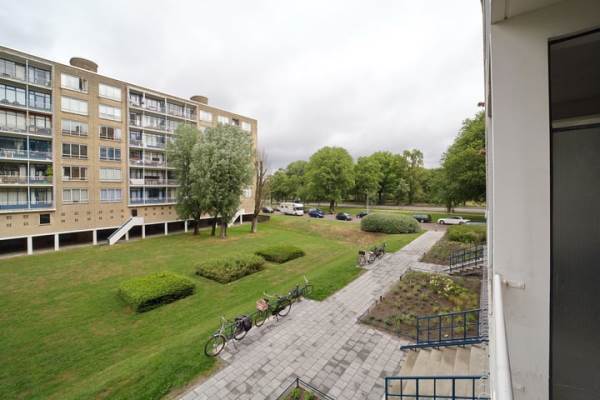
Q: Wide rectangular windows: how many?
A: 12